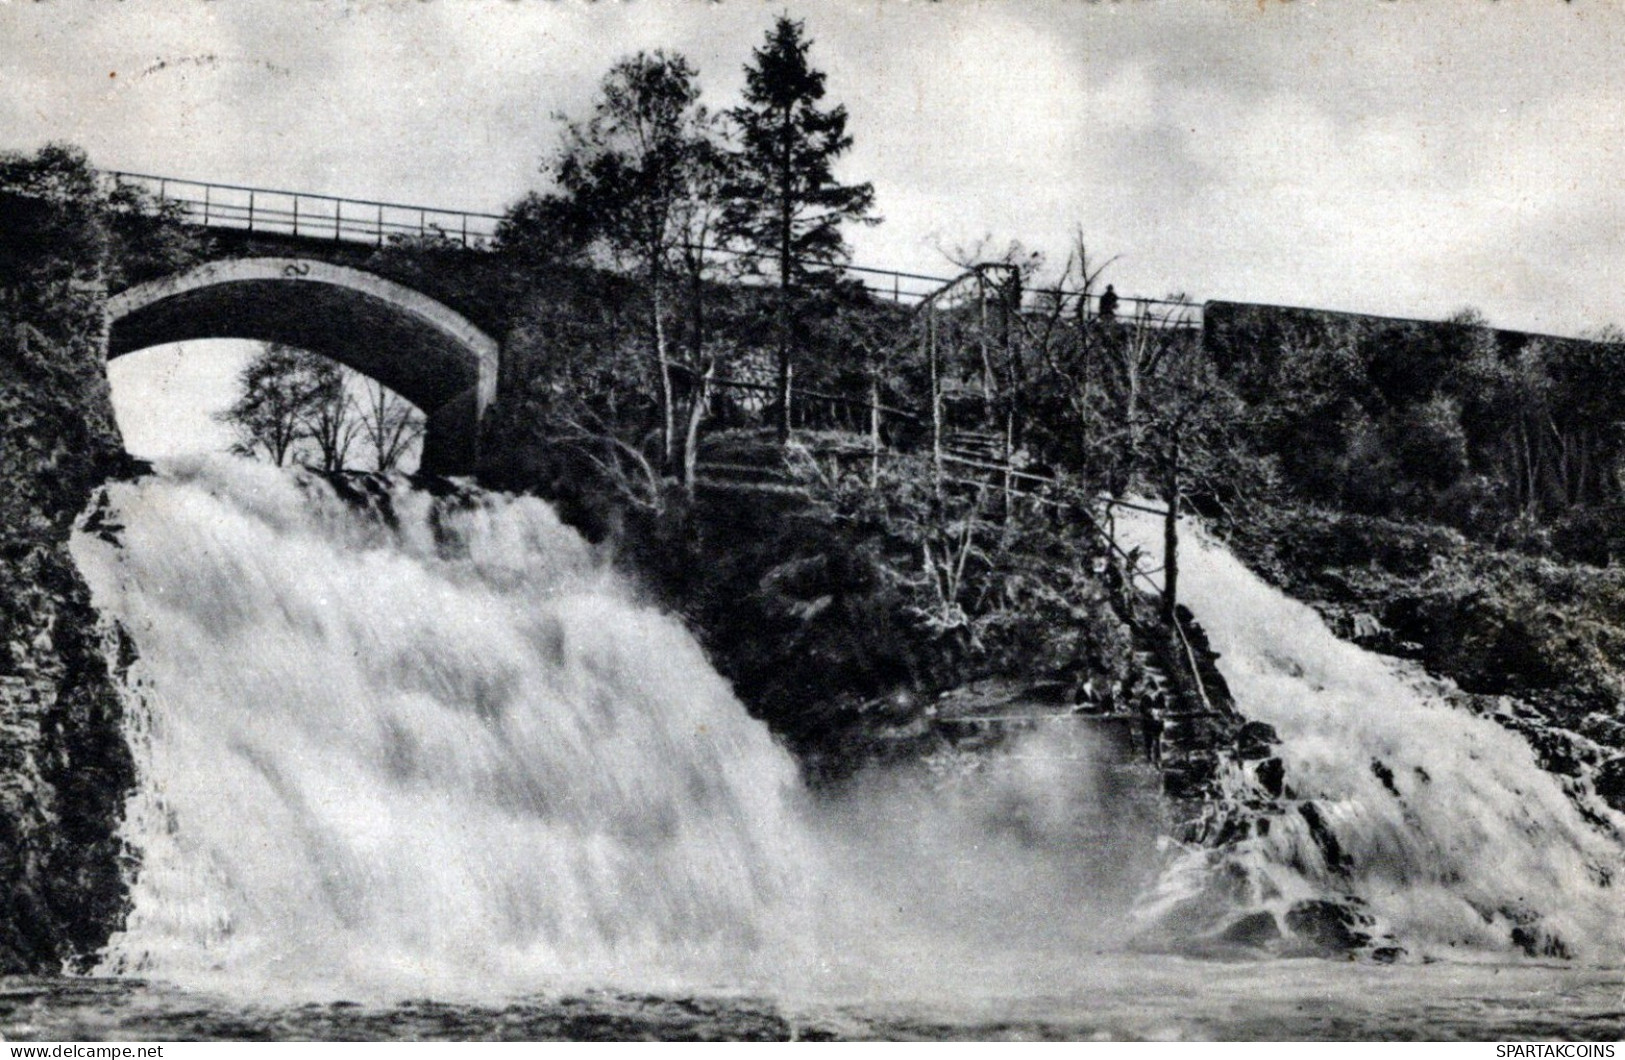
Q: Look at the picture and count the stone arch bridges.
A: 1